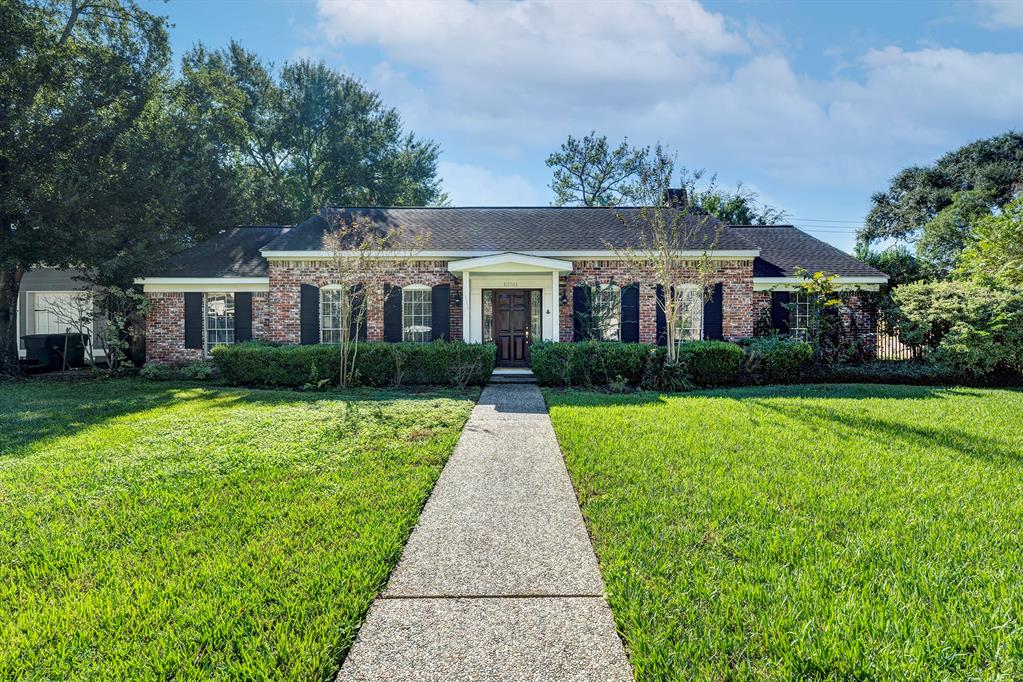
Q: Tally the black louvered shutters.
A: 12